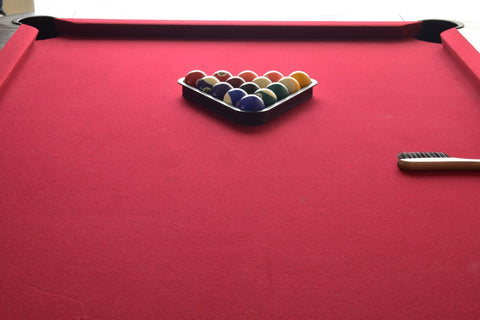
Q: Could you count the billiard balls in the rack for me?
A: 15